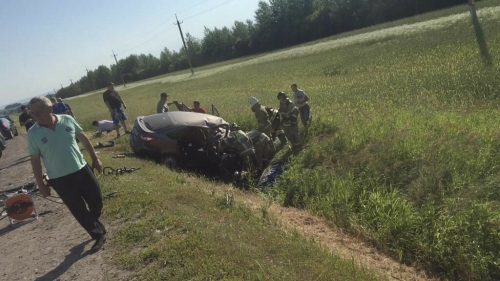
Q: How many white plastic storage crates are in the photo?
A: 0